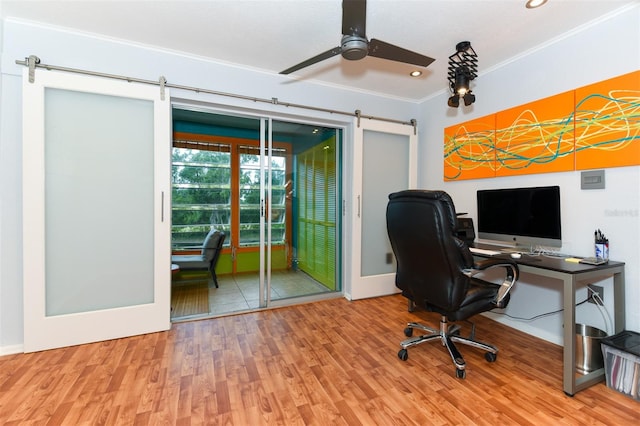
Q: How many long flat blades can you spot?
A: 3